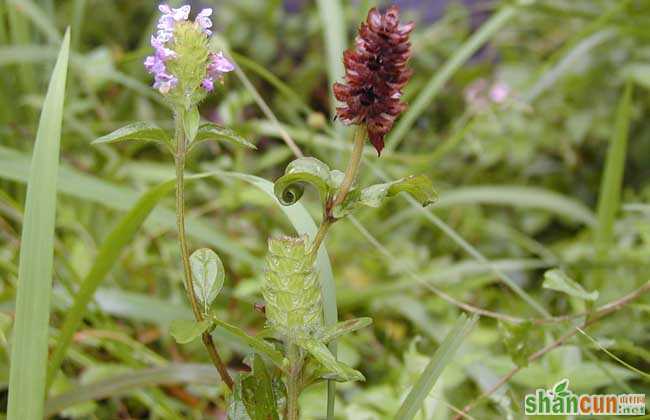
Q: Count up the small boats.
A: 0